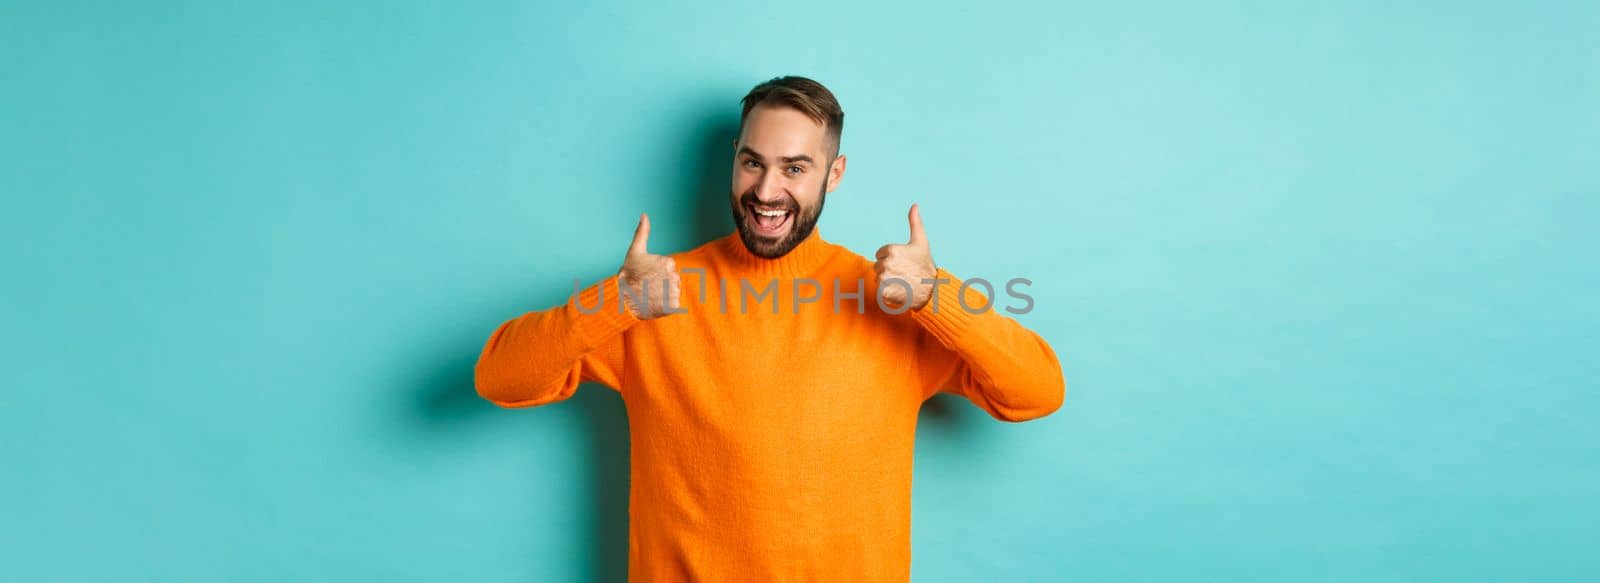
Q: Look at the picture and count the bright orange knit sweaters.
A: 1